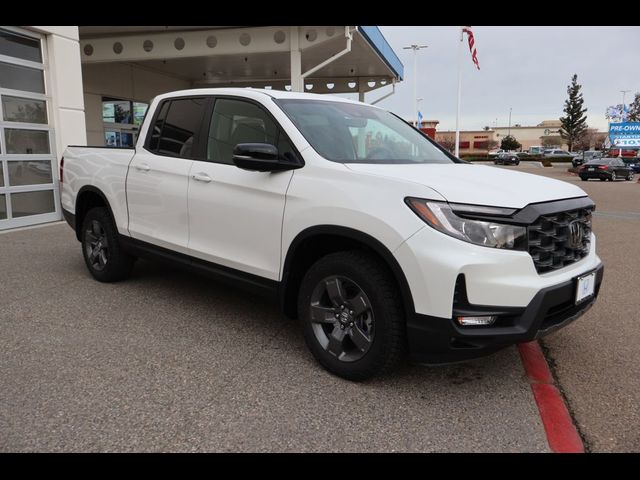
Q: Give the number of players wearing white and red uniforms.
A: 0